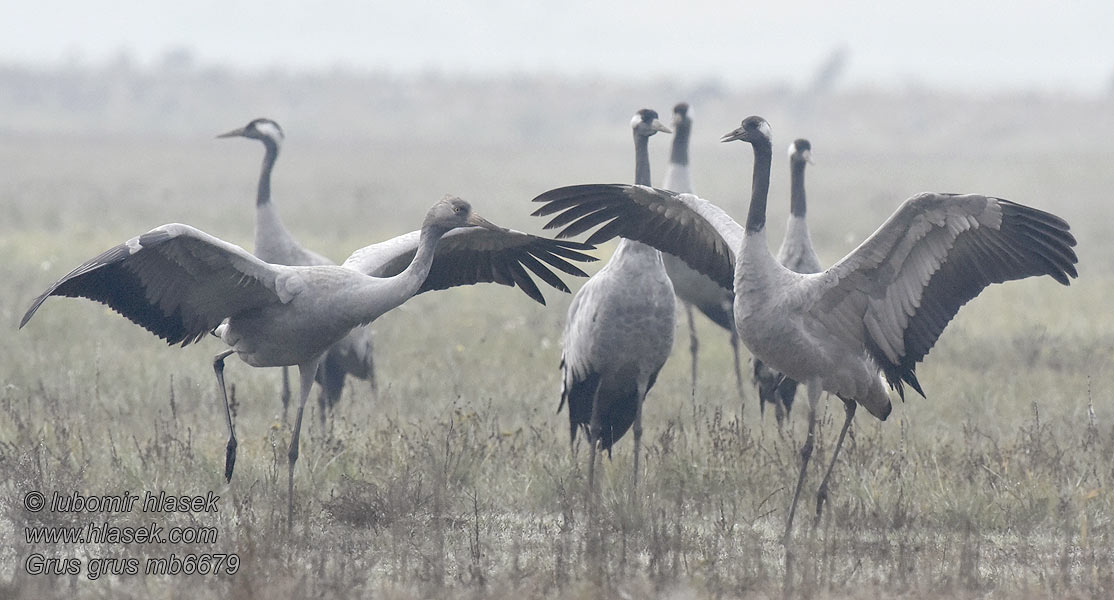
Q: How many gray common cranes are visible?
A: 6